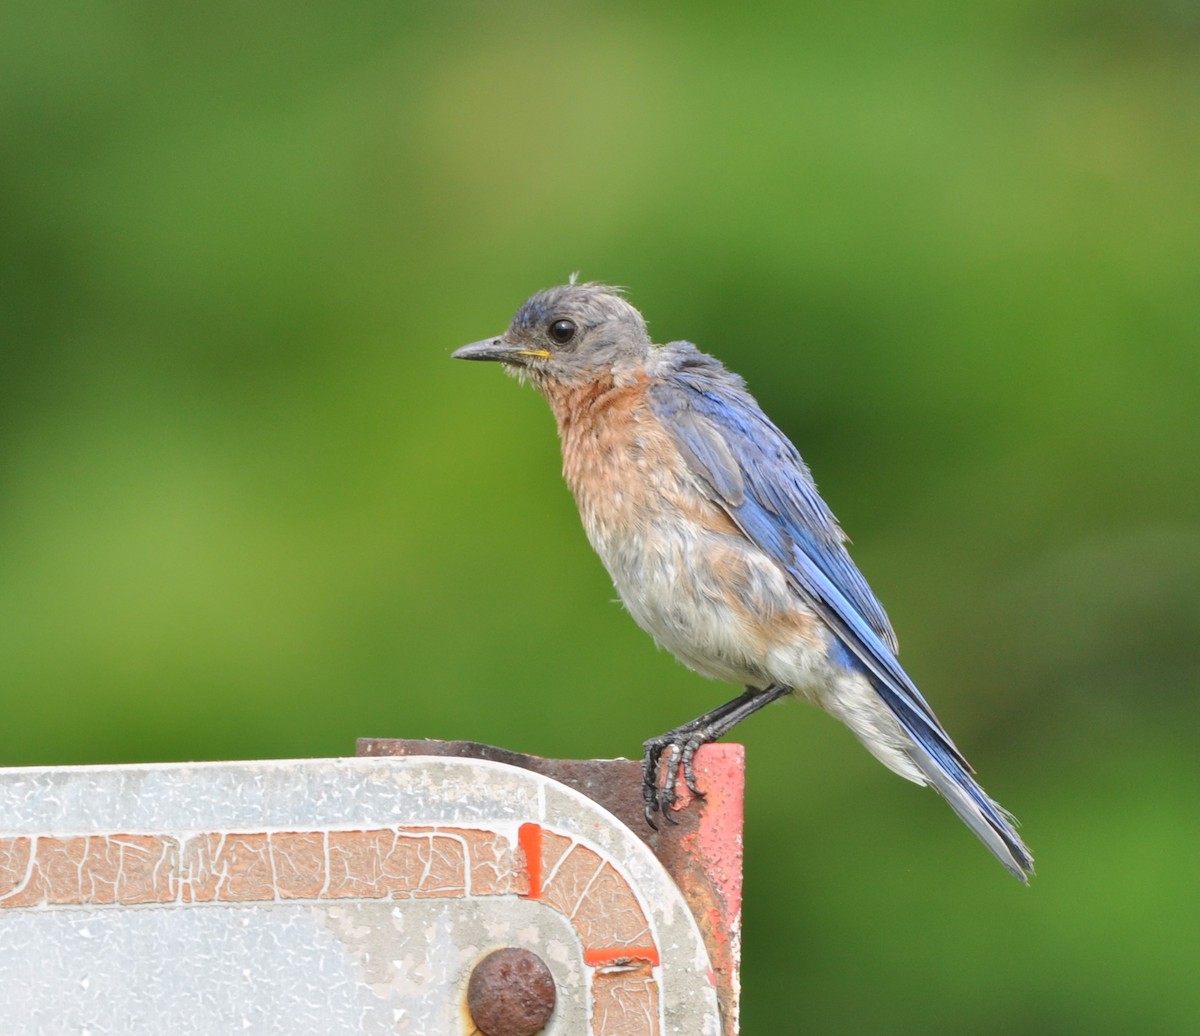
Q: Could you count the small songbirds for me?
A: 1